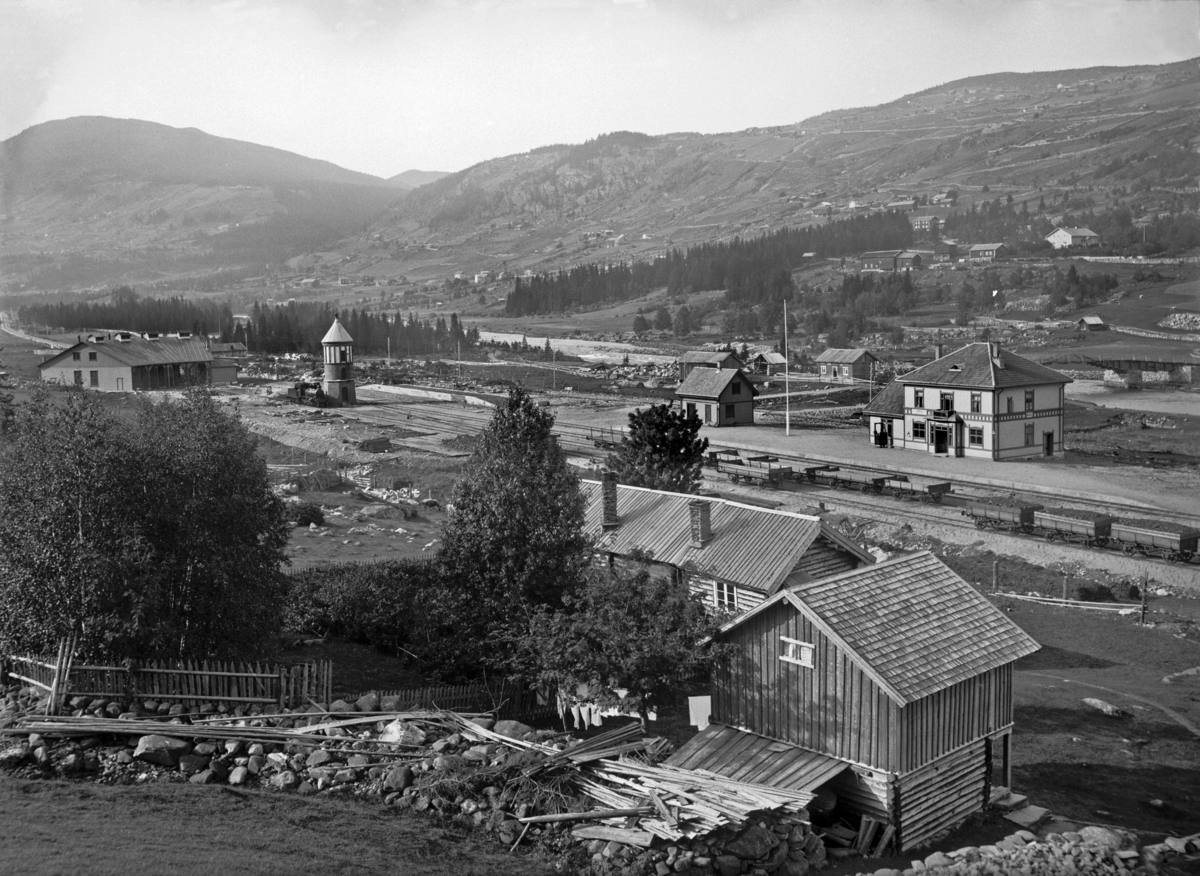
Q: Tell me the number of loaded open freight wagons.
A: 3